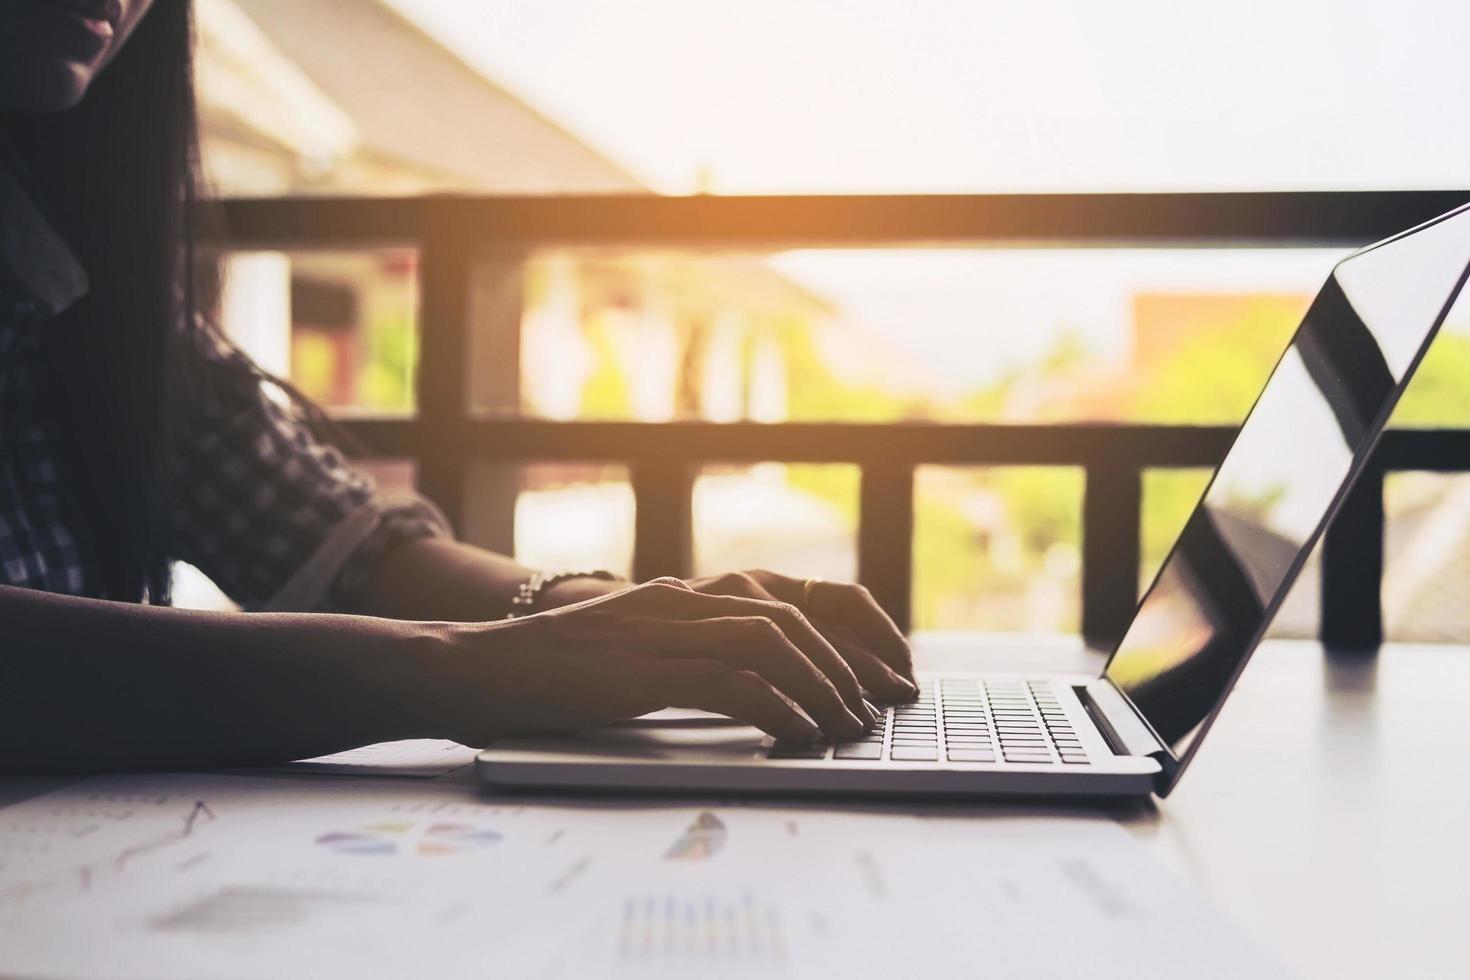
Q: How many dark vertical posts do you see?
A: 5